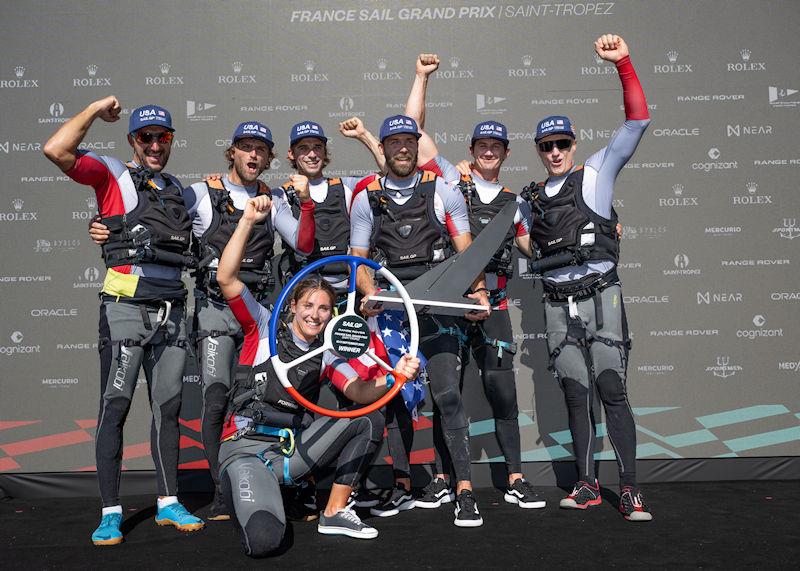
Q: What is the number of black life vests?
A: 7